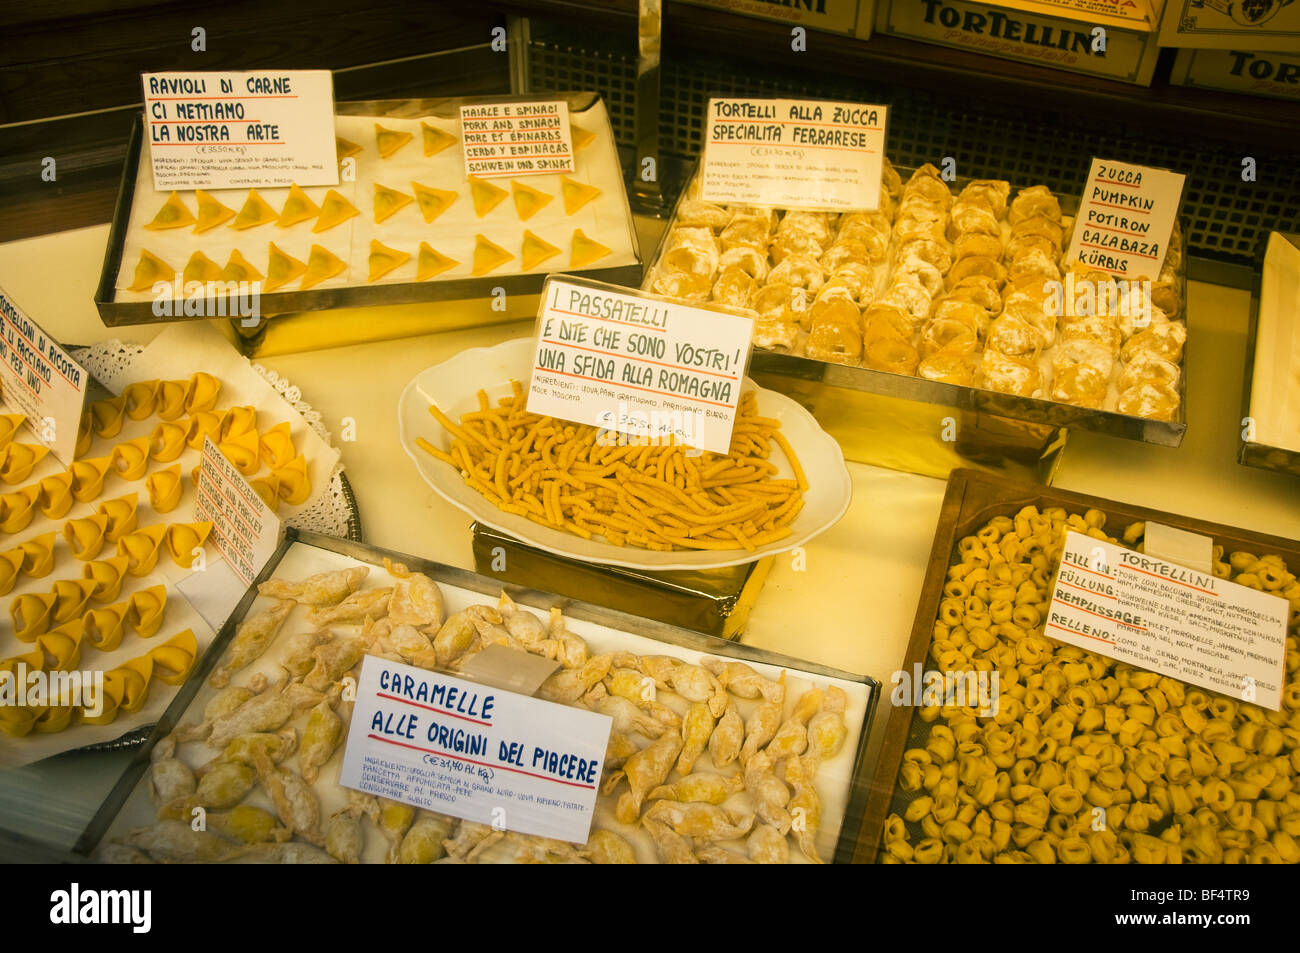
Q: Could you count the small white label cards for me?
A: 9